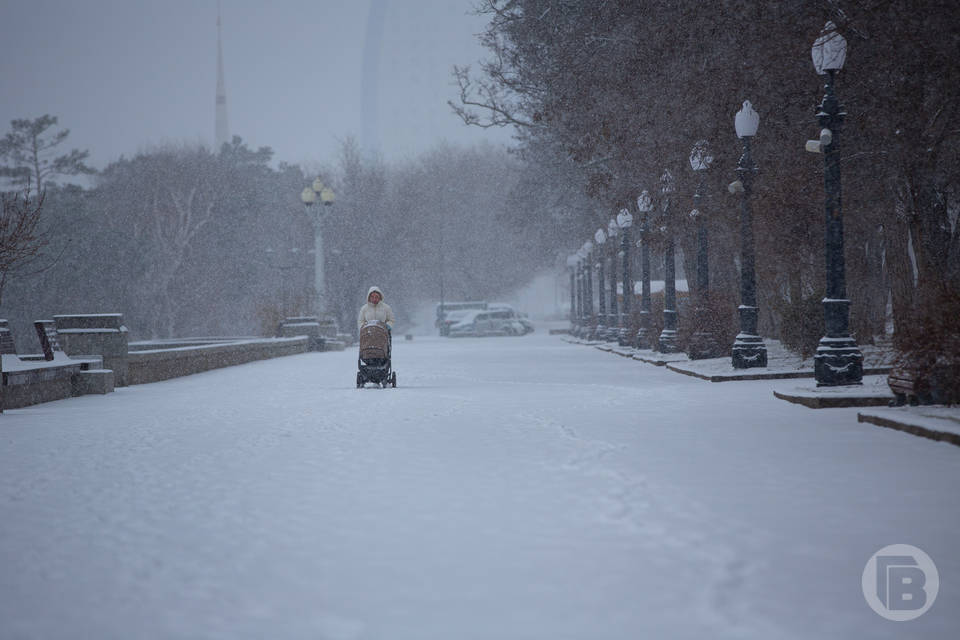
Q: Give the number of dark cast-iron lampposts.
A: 12